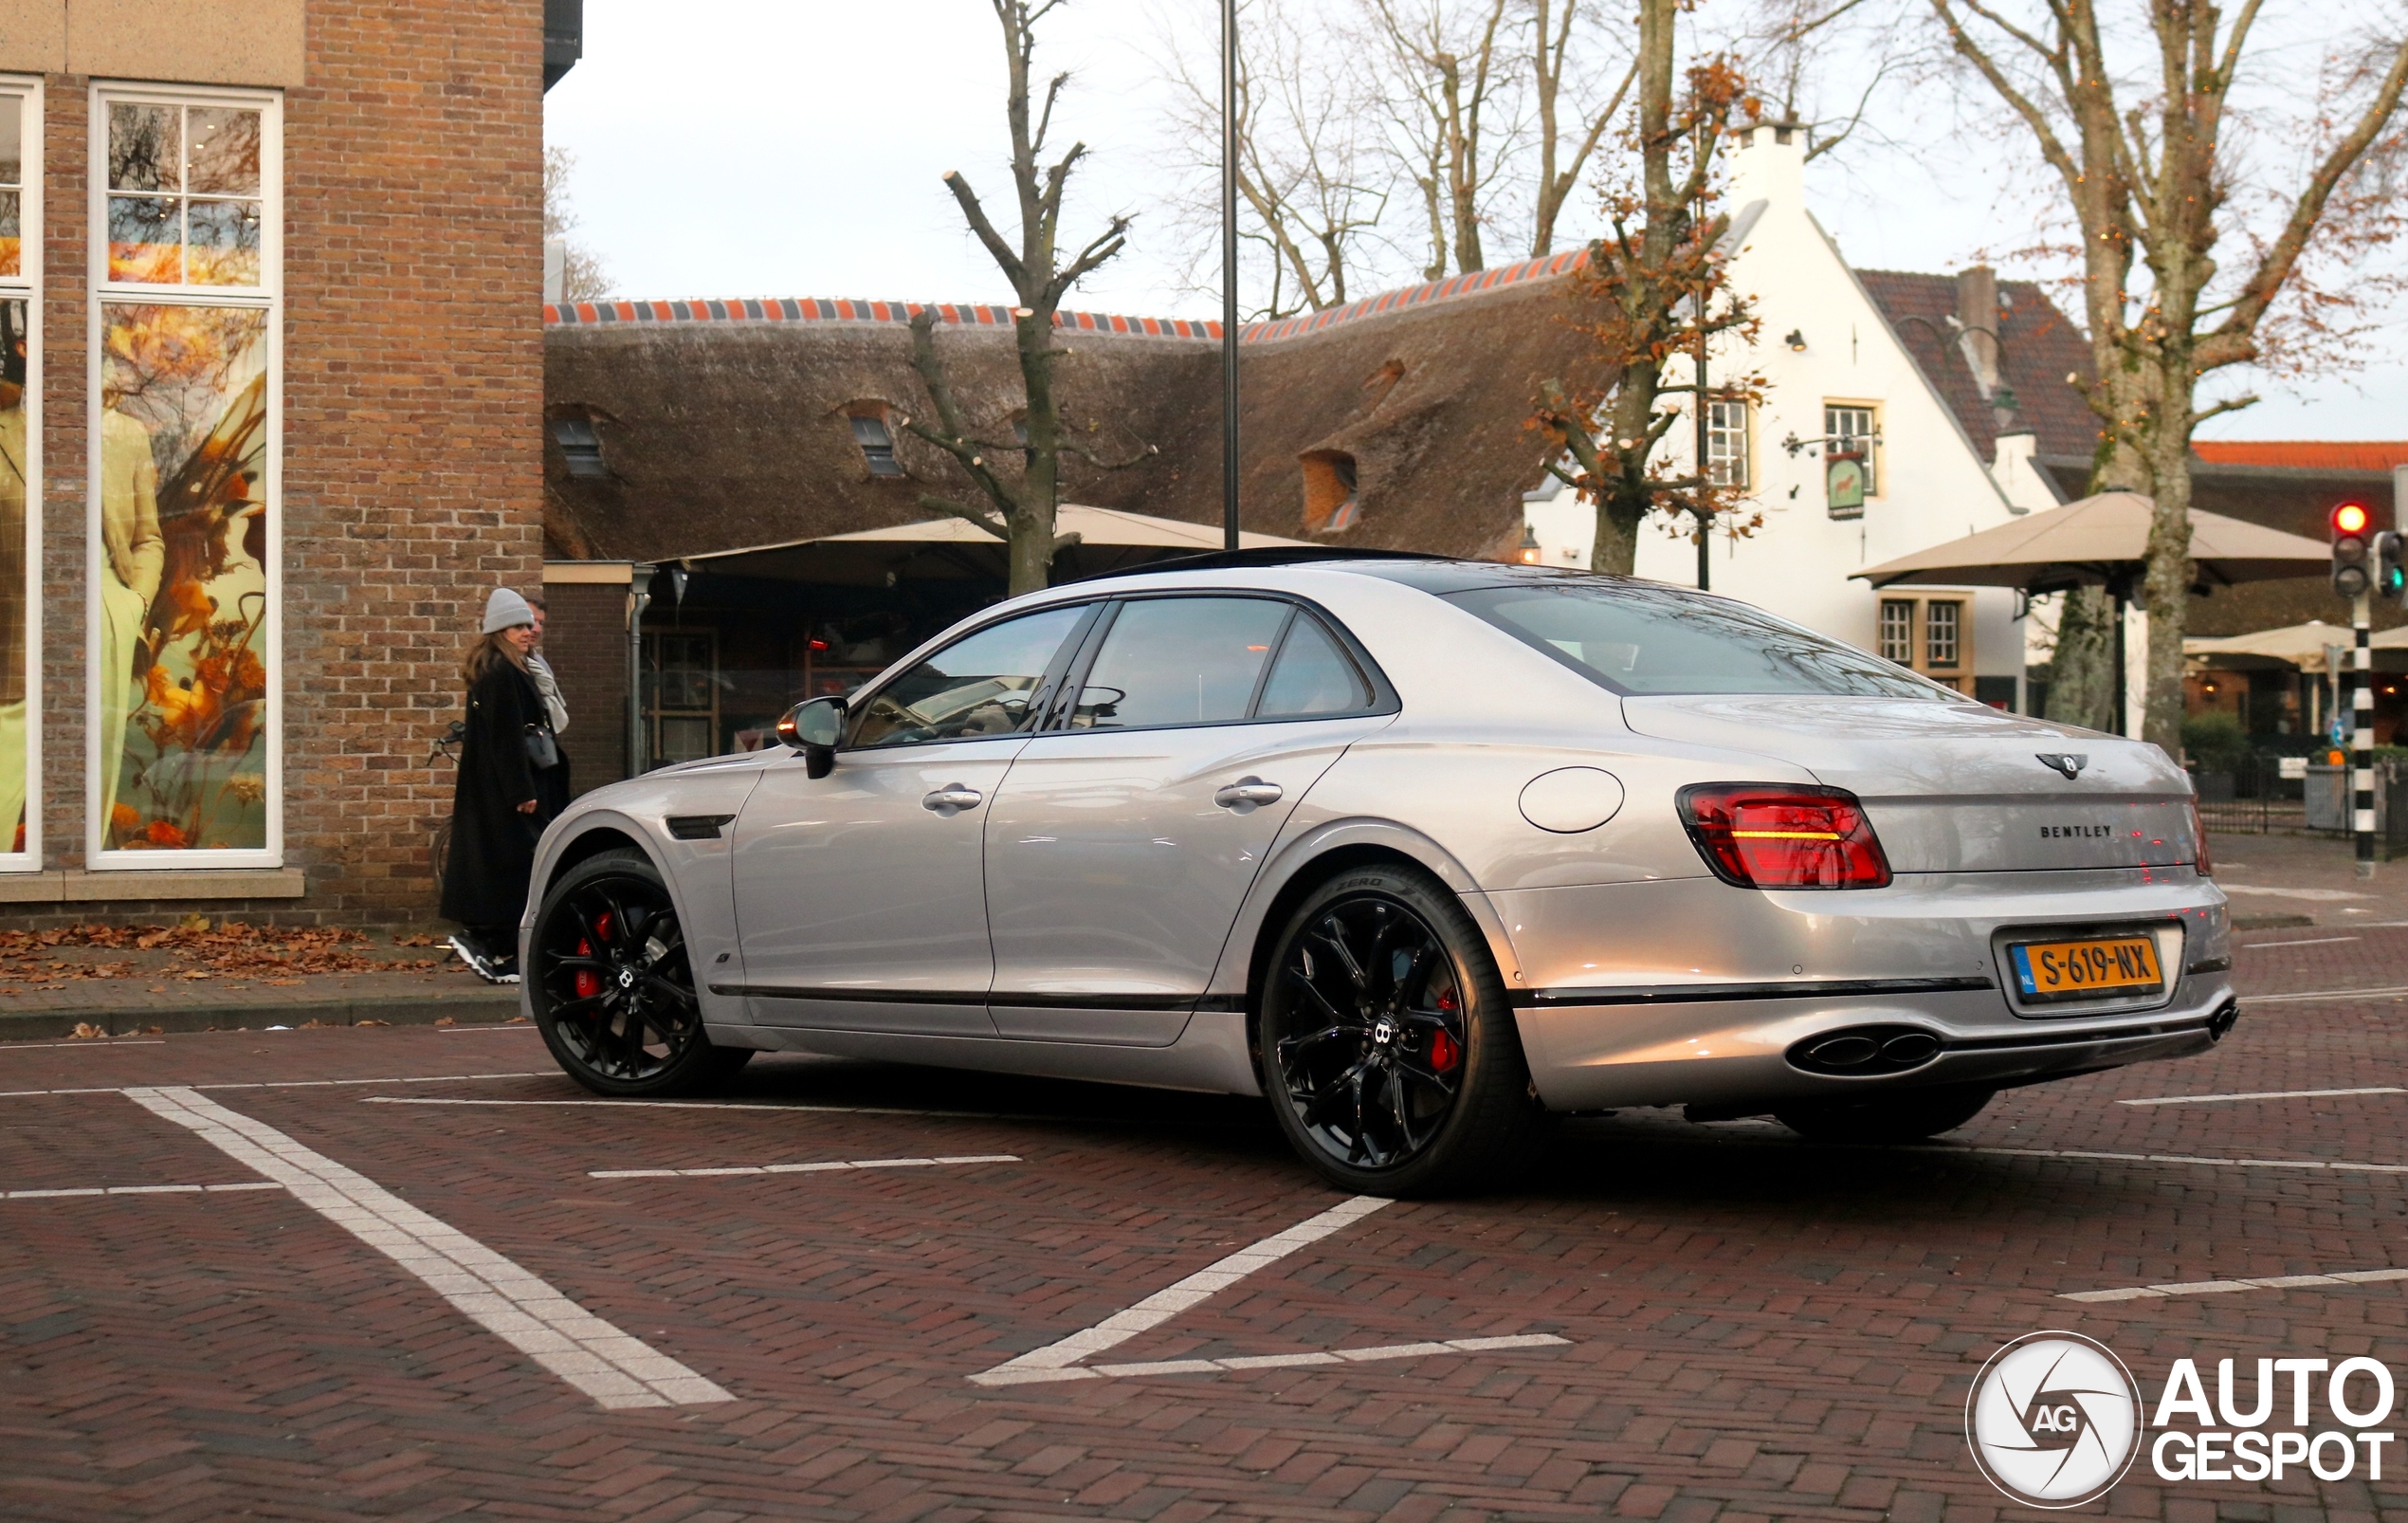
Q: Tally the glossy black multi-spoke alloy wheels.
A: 2